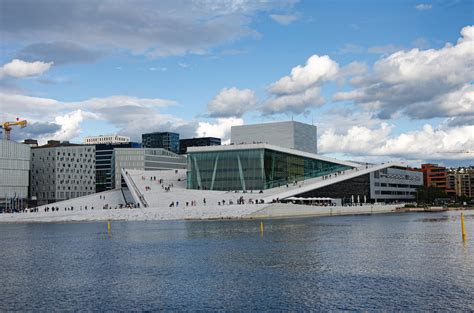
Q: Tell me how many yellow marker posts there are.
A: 3